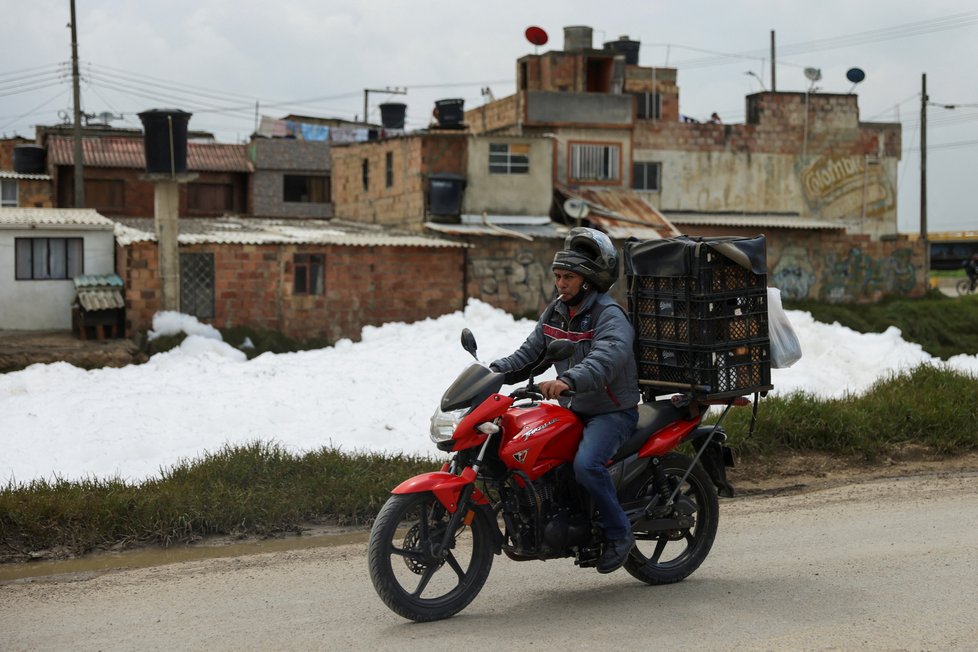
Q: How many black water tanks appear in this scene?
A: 6